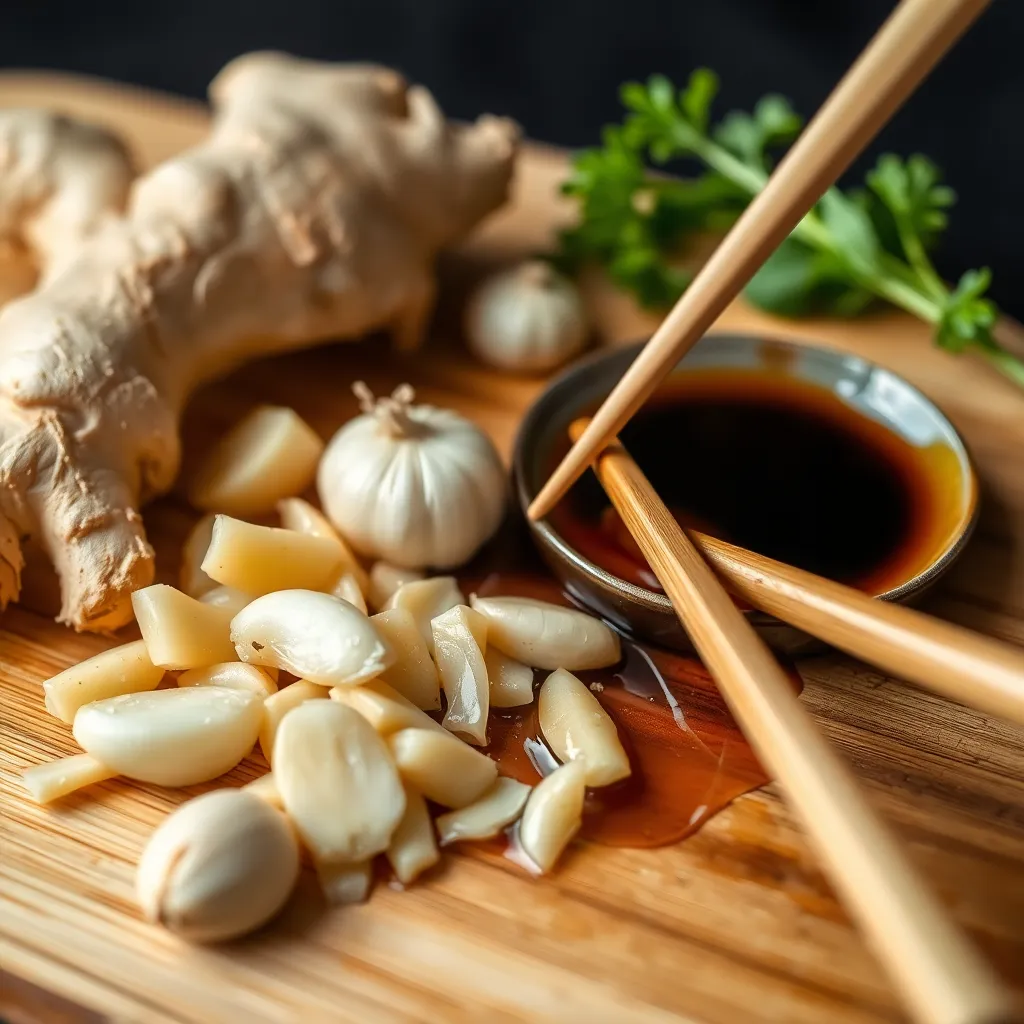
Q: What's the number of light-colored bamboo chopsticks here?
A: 3